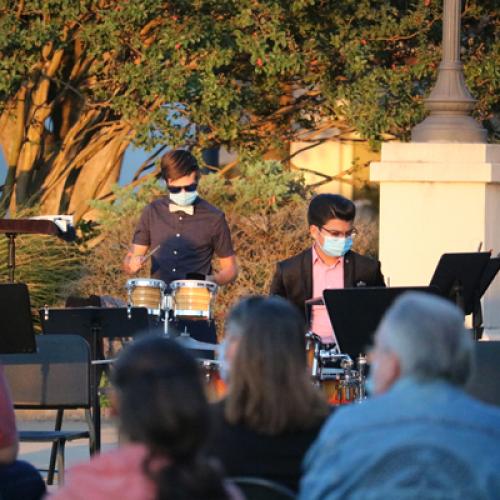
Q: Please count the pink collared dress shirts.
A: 1